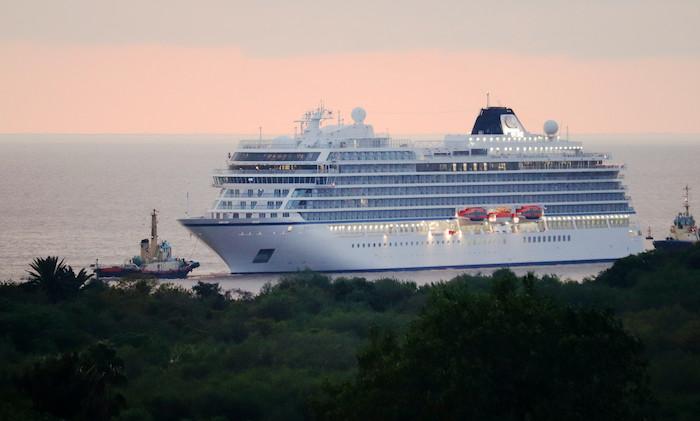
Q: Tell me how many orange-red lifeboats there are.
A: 3